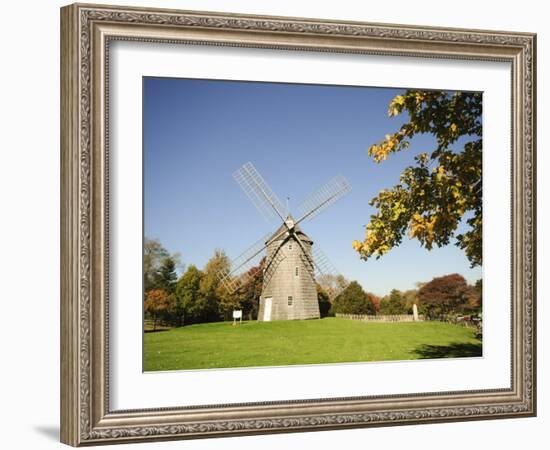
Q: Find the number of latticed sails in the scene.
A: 4